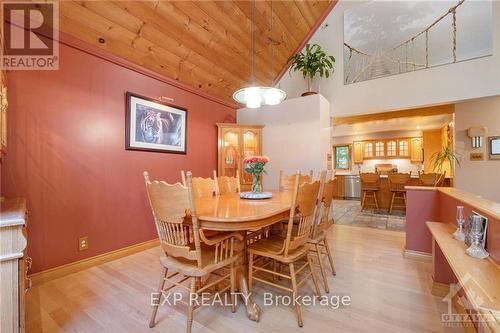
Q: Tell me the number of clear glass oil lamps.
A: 2